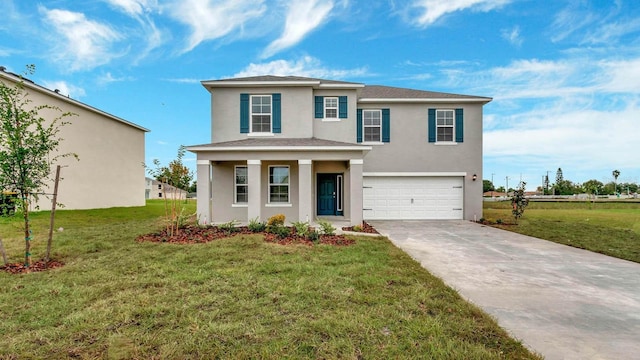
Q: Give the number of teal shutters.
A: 8